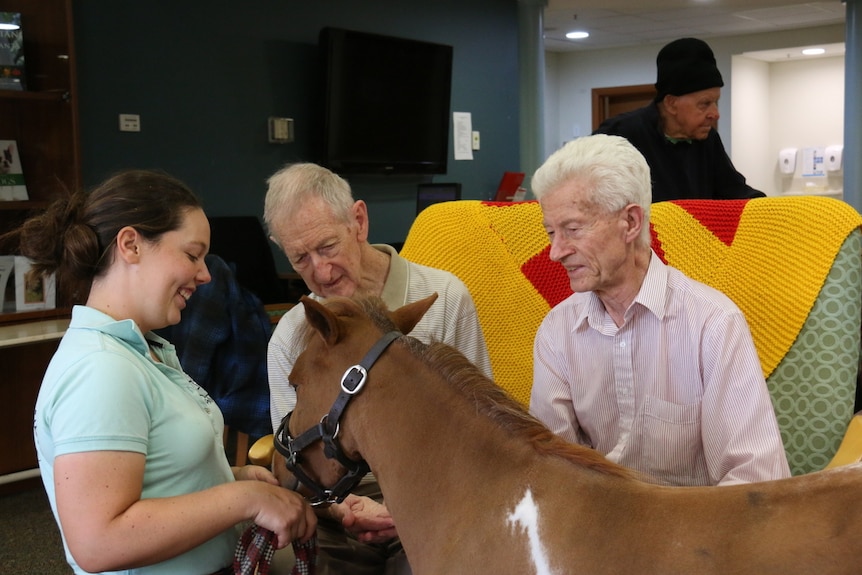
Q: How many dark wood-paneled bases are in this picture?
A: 1